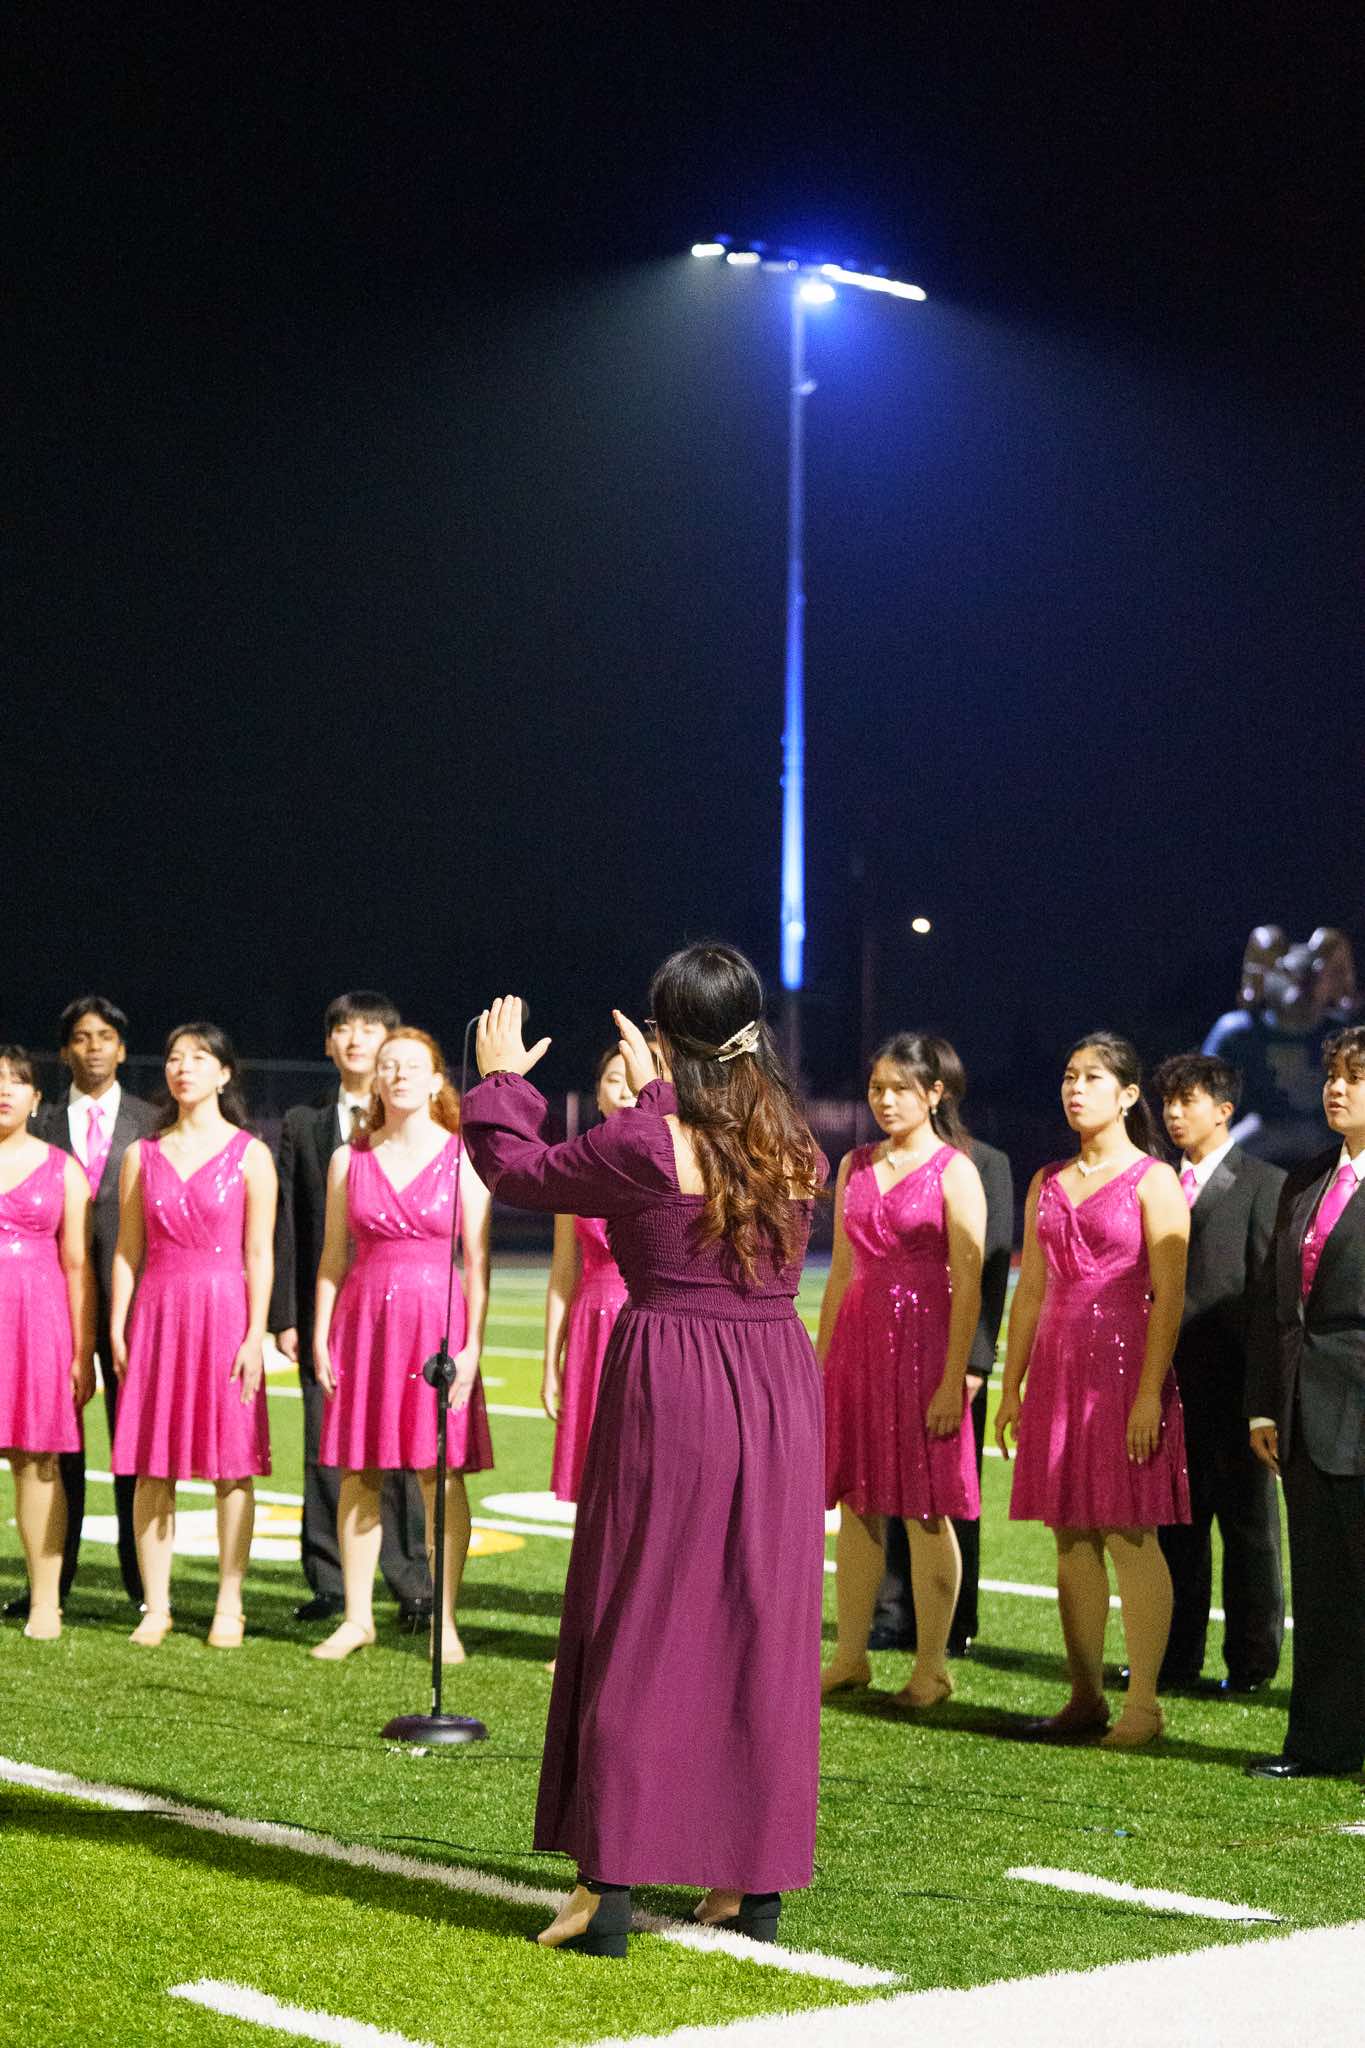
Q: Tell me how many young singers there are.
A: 11